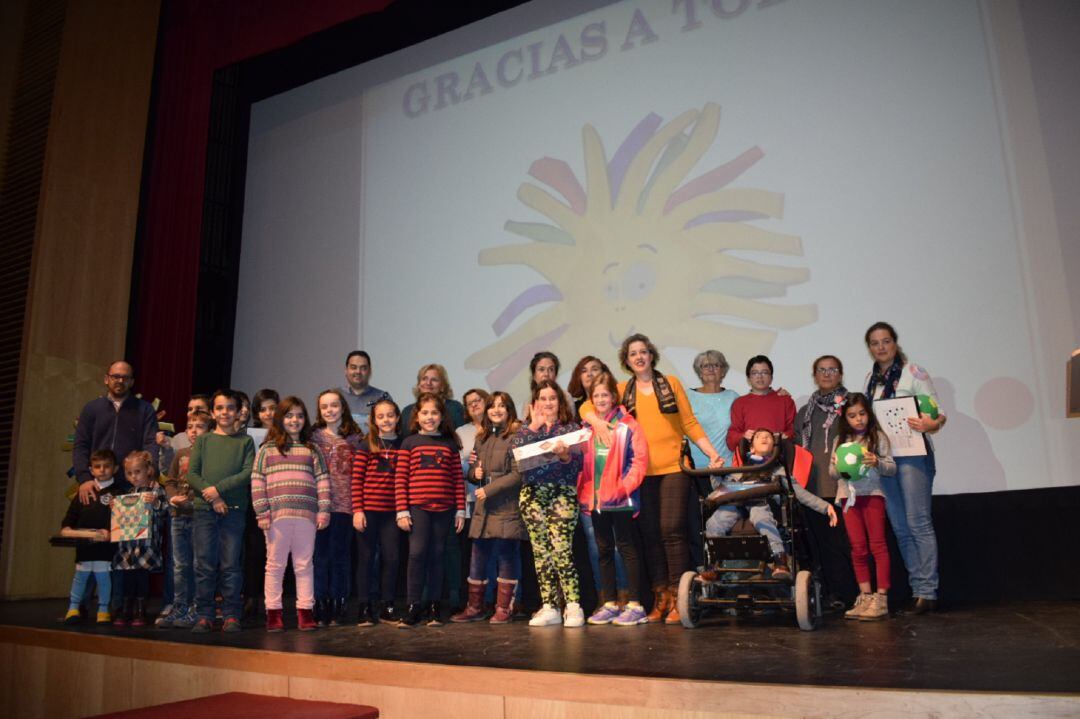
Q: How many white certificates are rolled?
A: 0